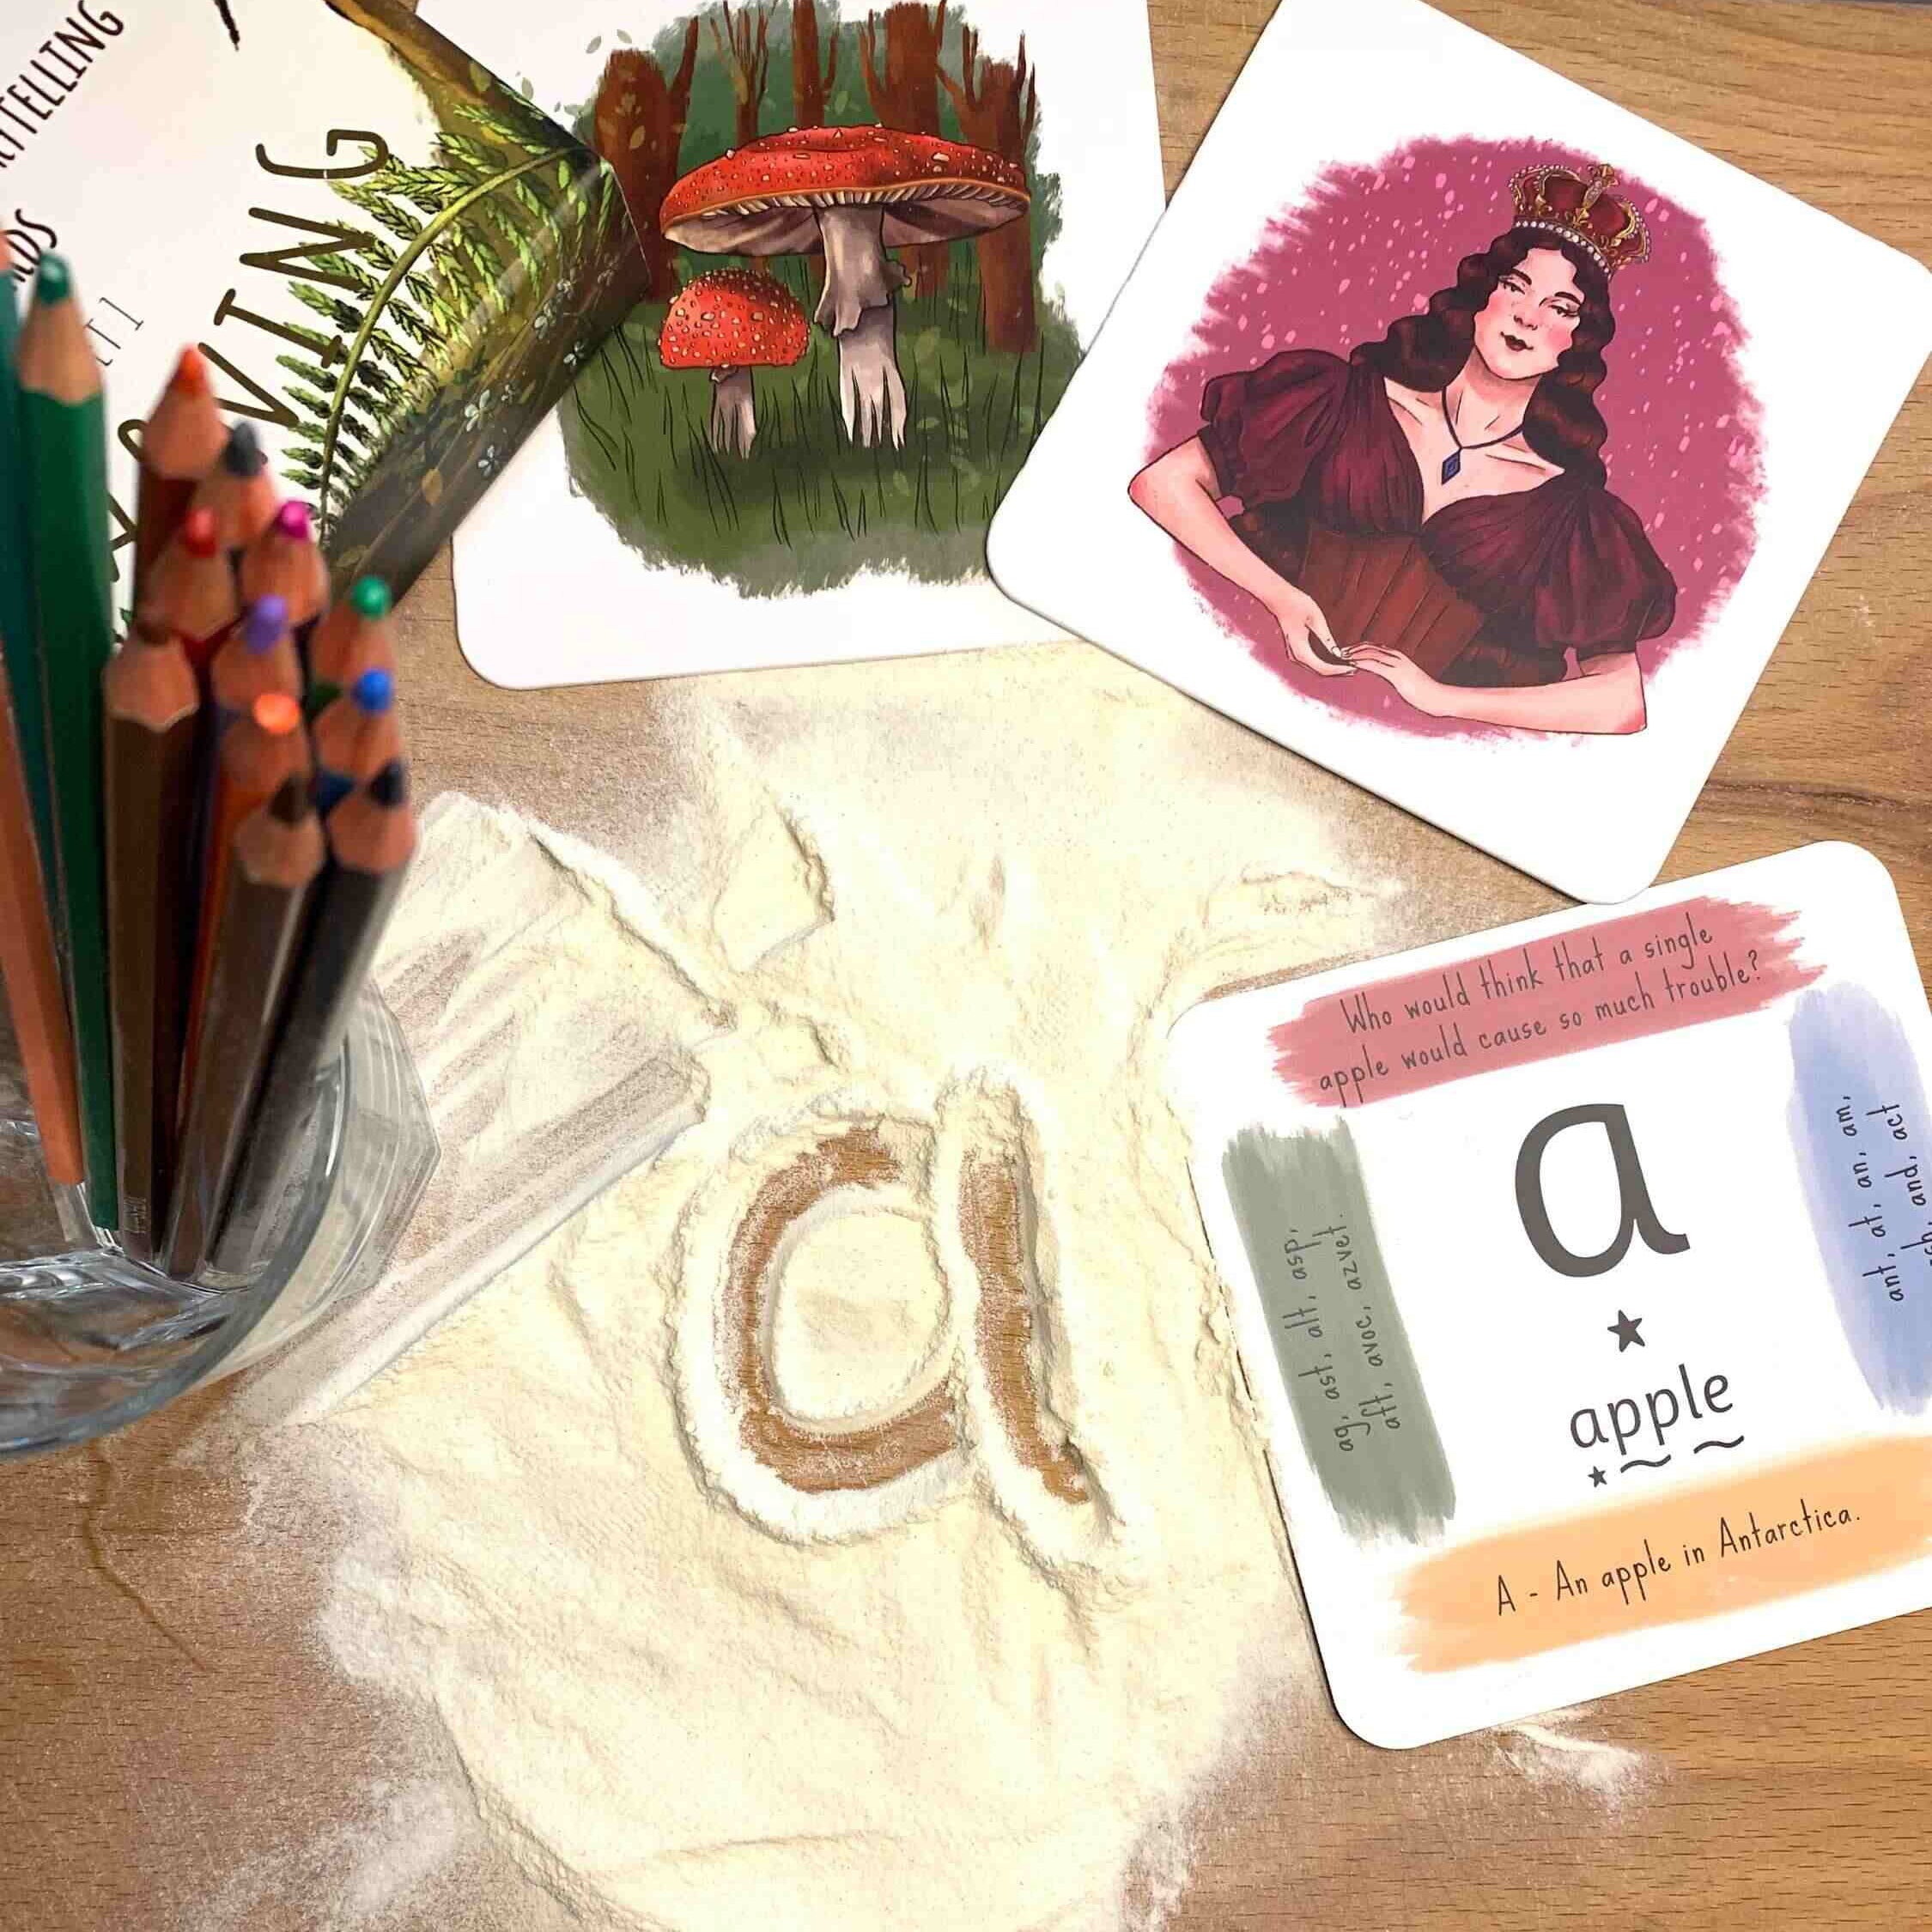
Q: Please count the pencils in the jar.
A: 14